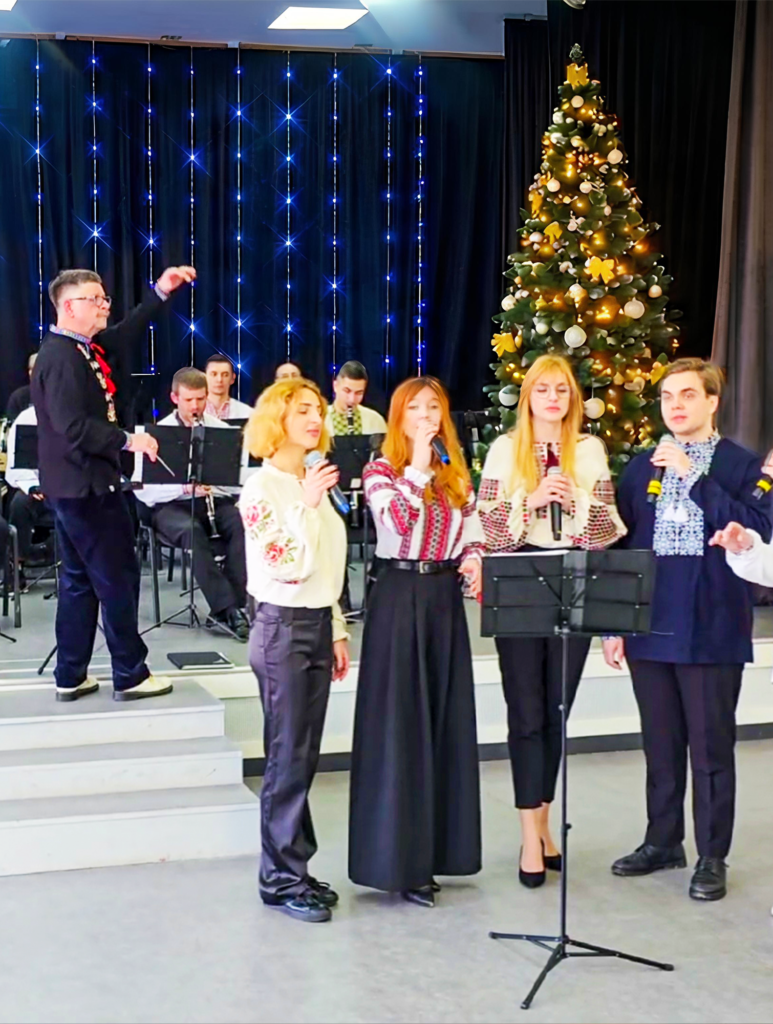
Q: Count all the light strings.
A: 9